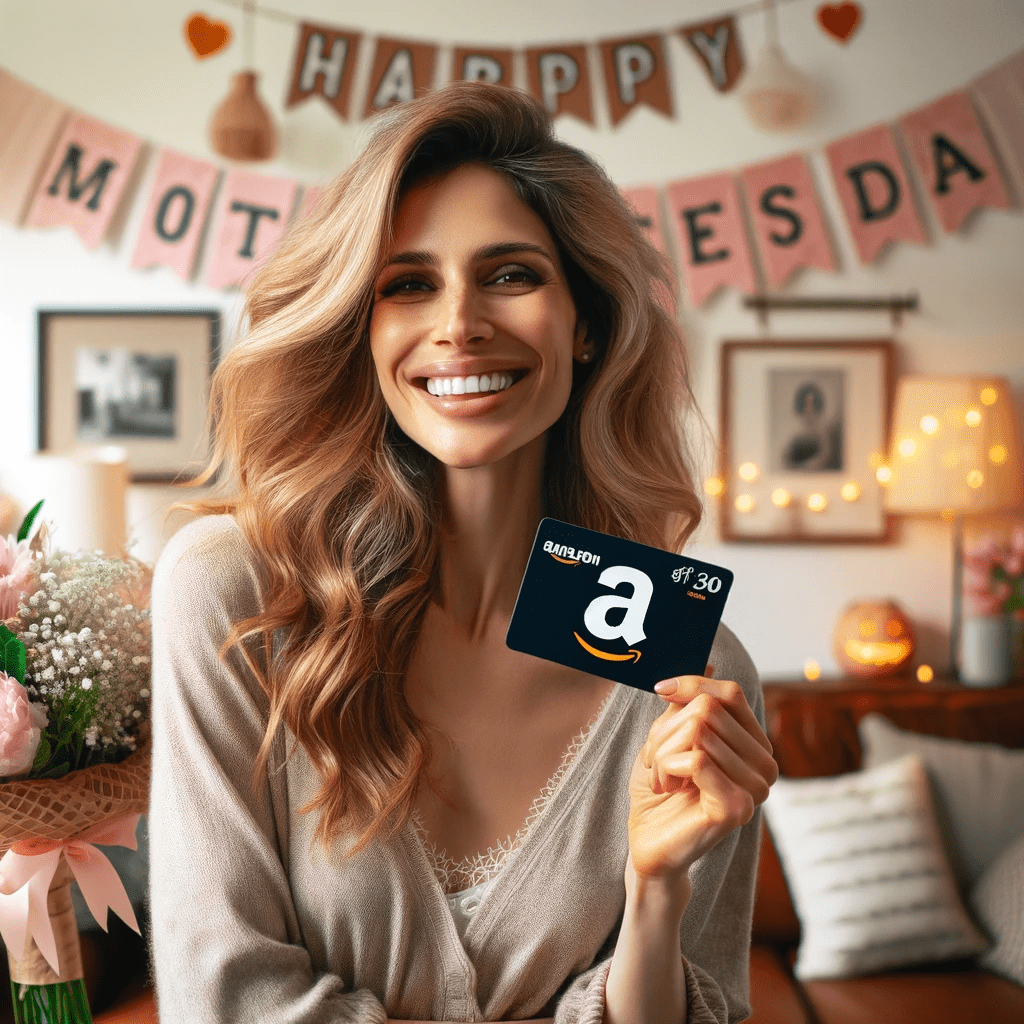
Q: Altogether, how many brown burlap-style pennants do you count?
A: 6